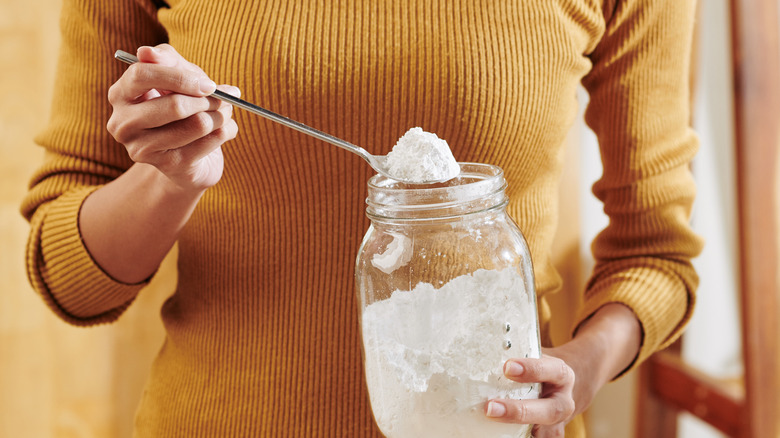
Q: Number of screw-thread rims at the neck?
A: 2